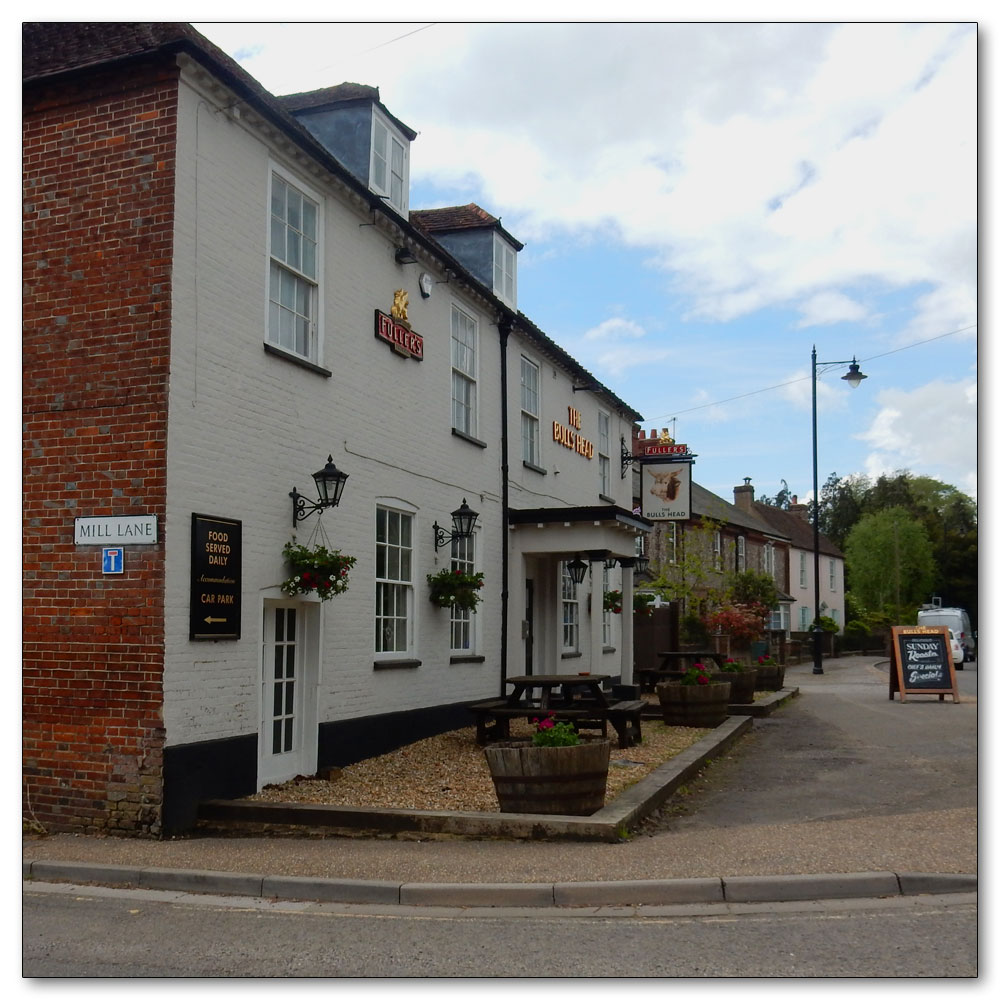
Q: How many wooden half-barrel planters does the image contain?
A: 4